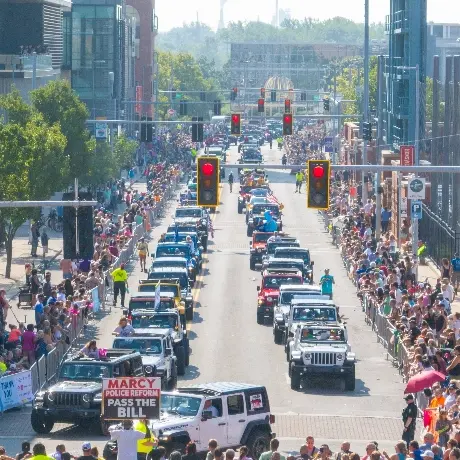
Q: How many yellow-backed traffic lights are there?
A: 2